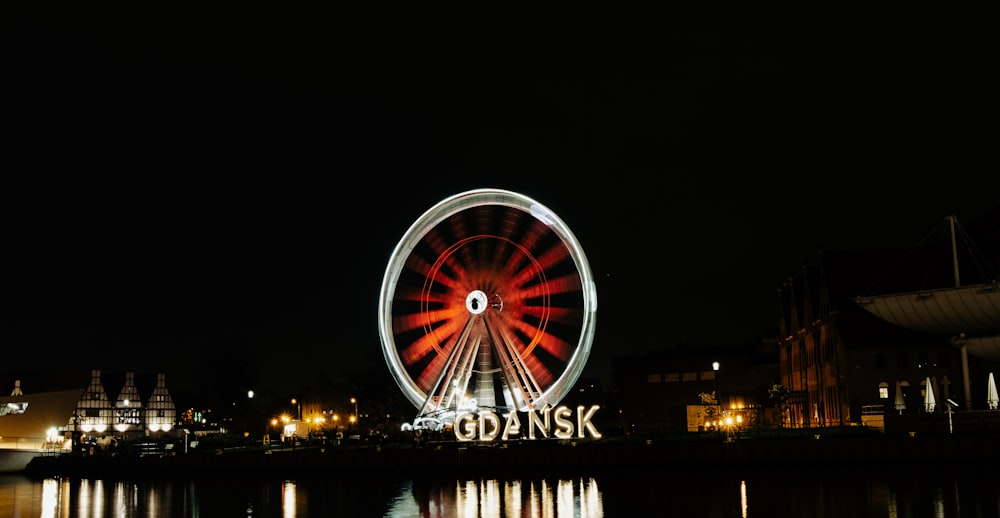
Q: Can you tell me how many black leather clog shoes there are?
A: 0